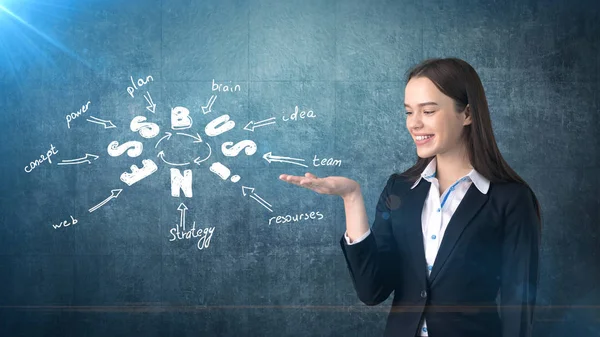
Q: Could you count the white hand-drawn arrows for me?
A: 13